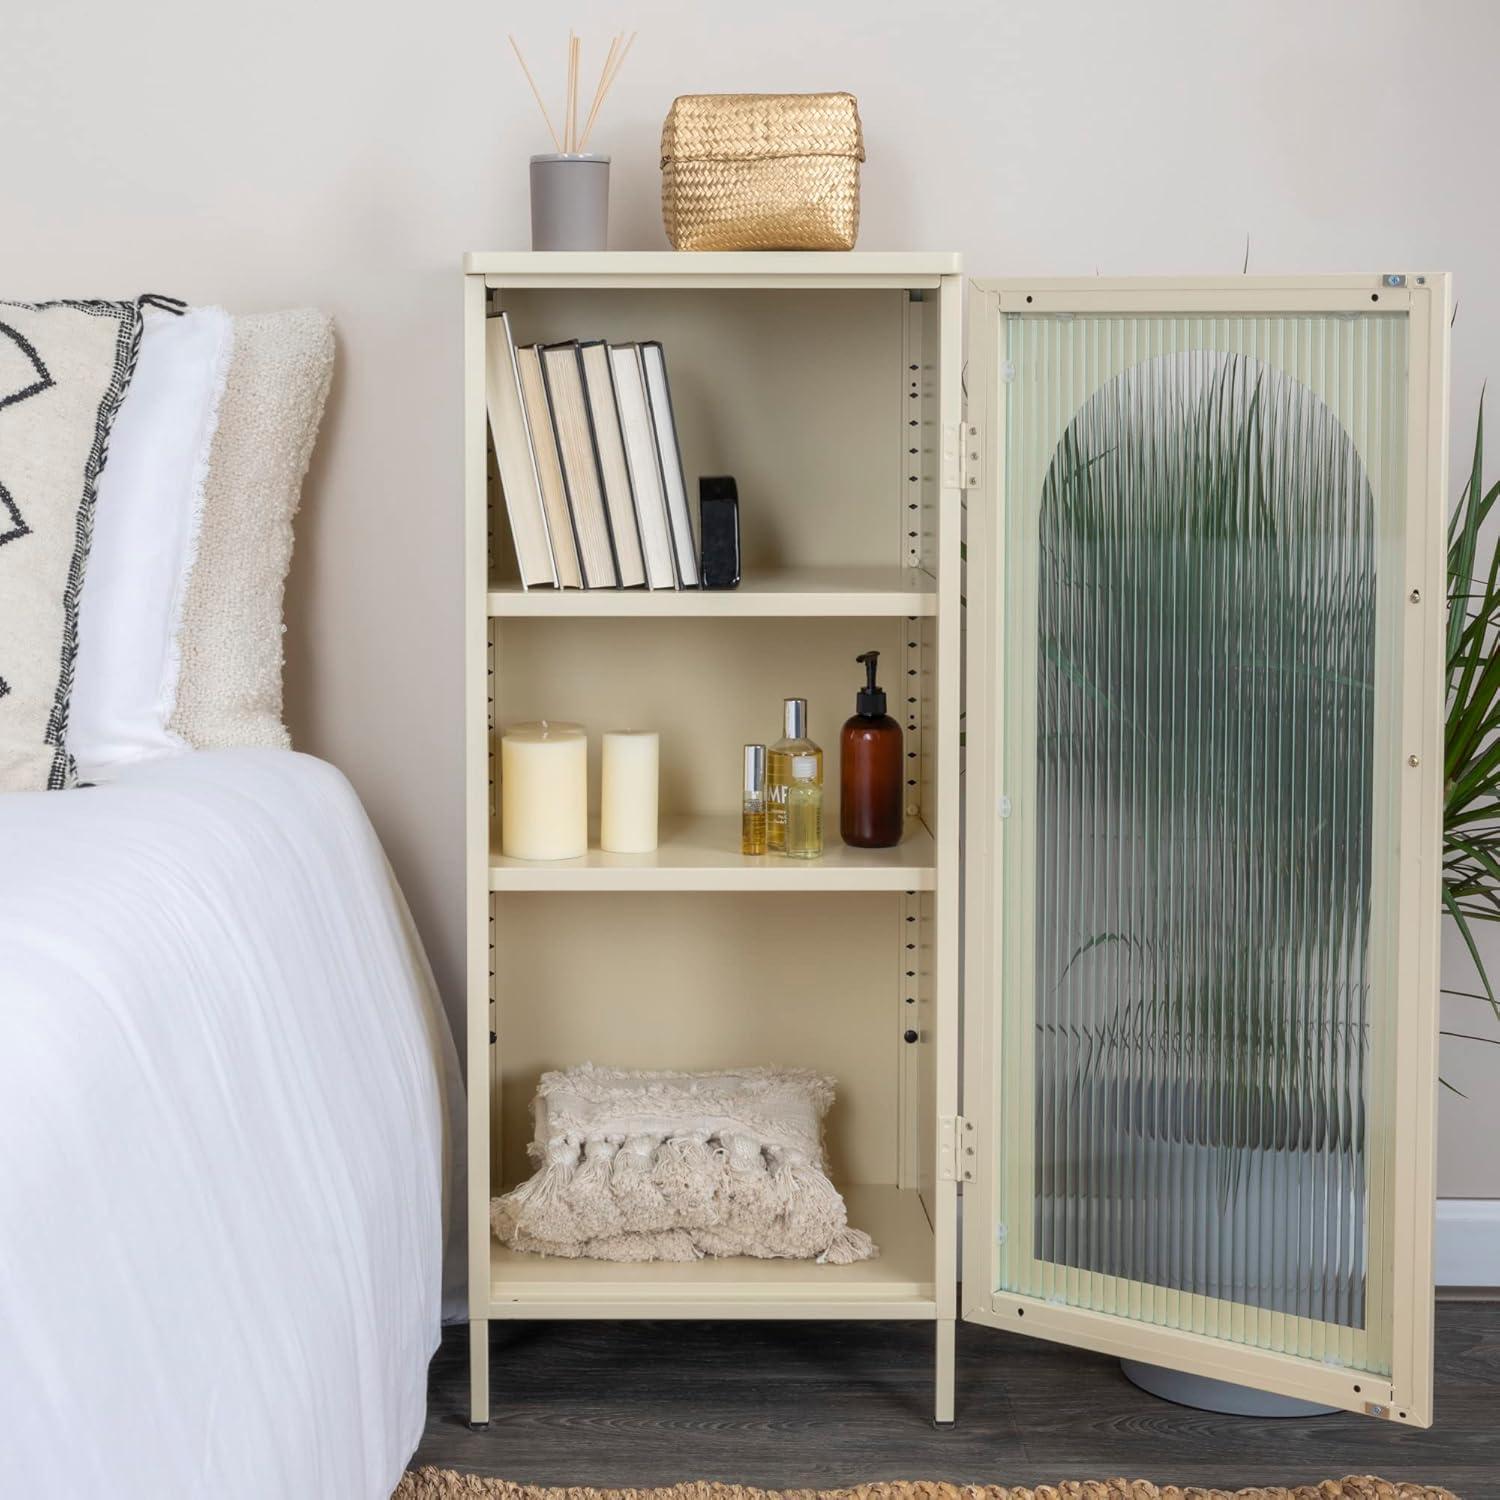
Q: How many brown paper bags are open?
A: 0